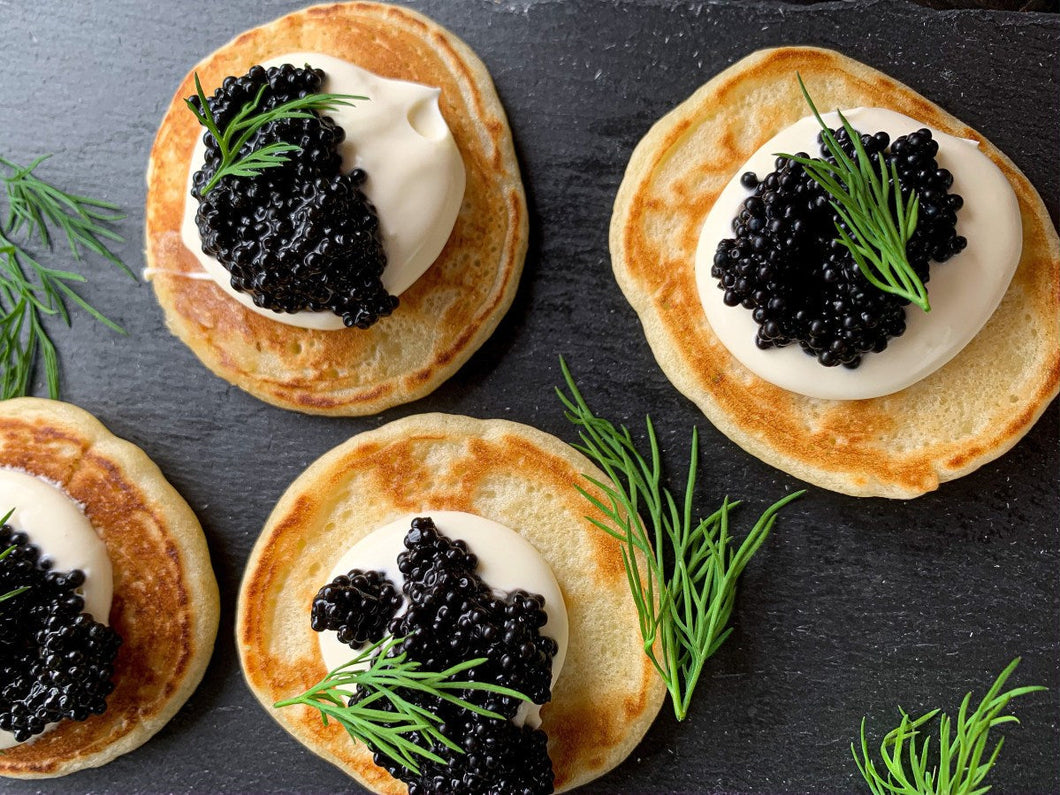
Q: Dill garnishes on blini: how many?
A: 4